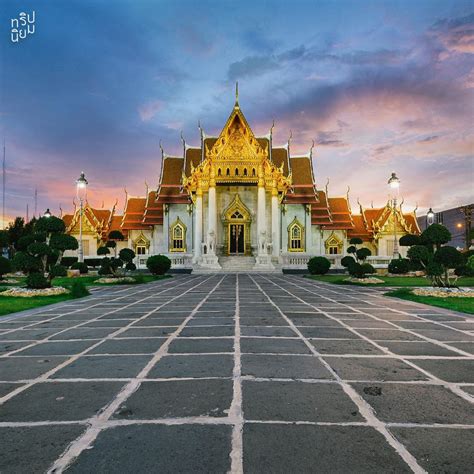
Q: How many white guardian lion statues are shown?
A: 2